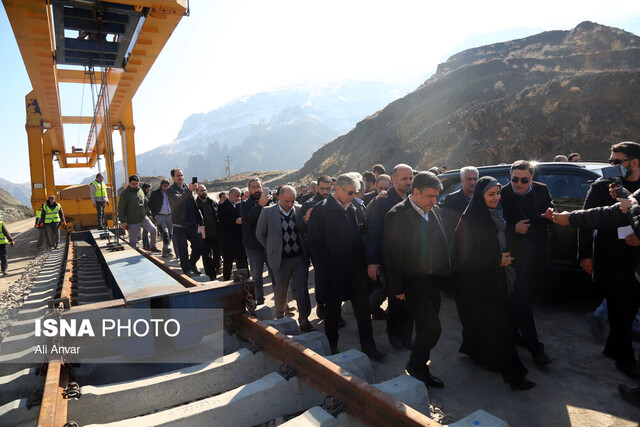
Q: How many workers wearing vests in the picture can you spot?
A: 4